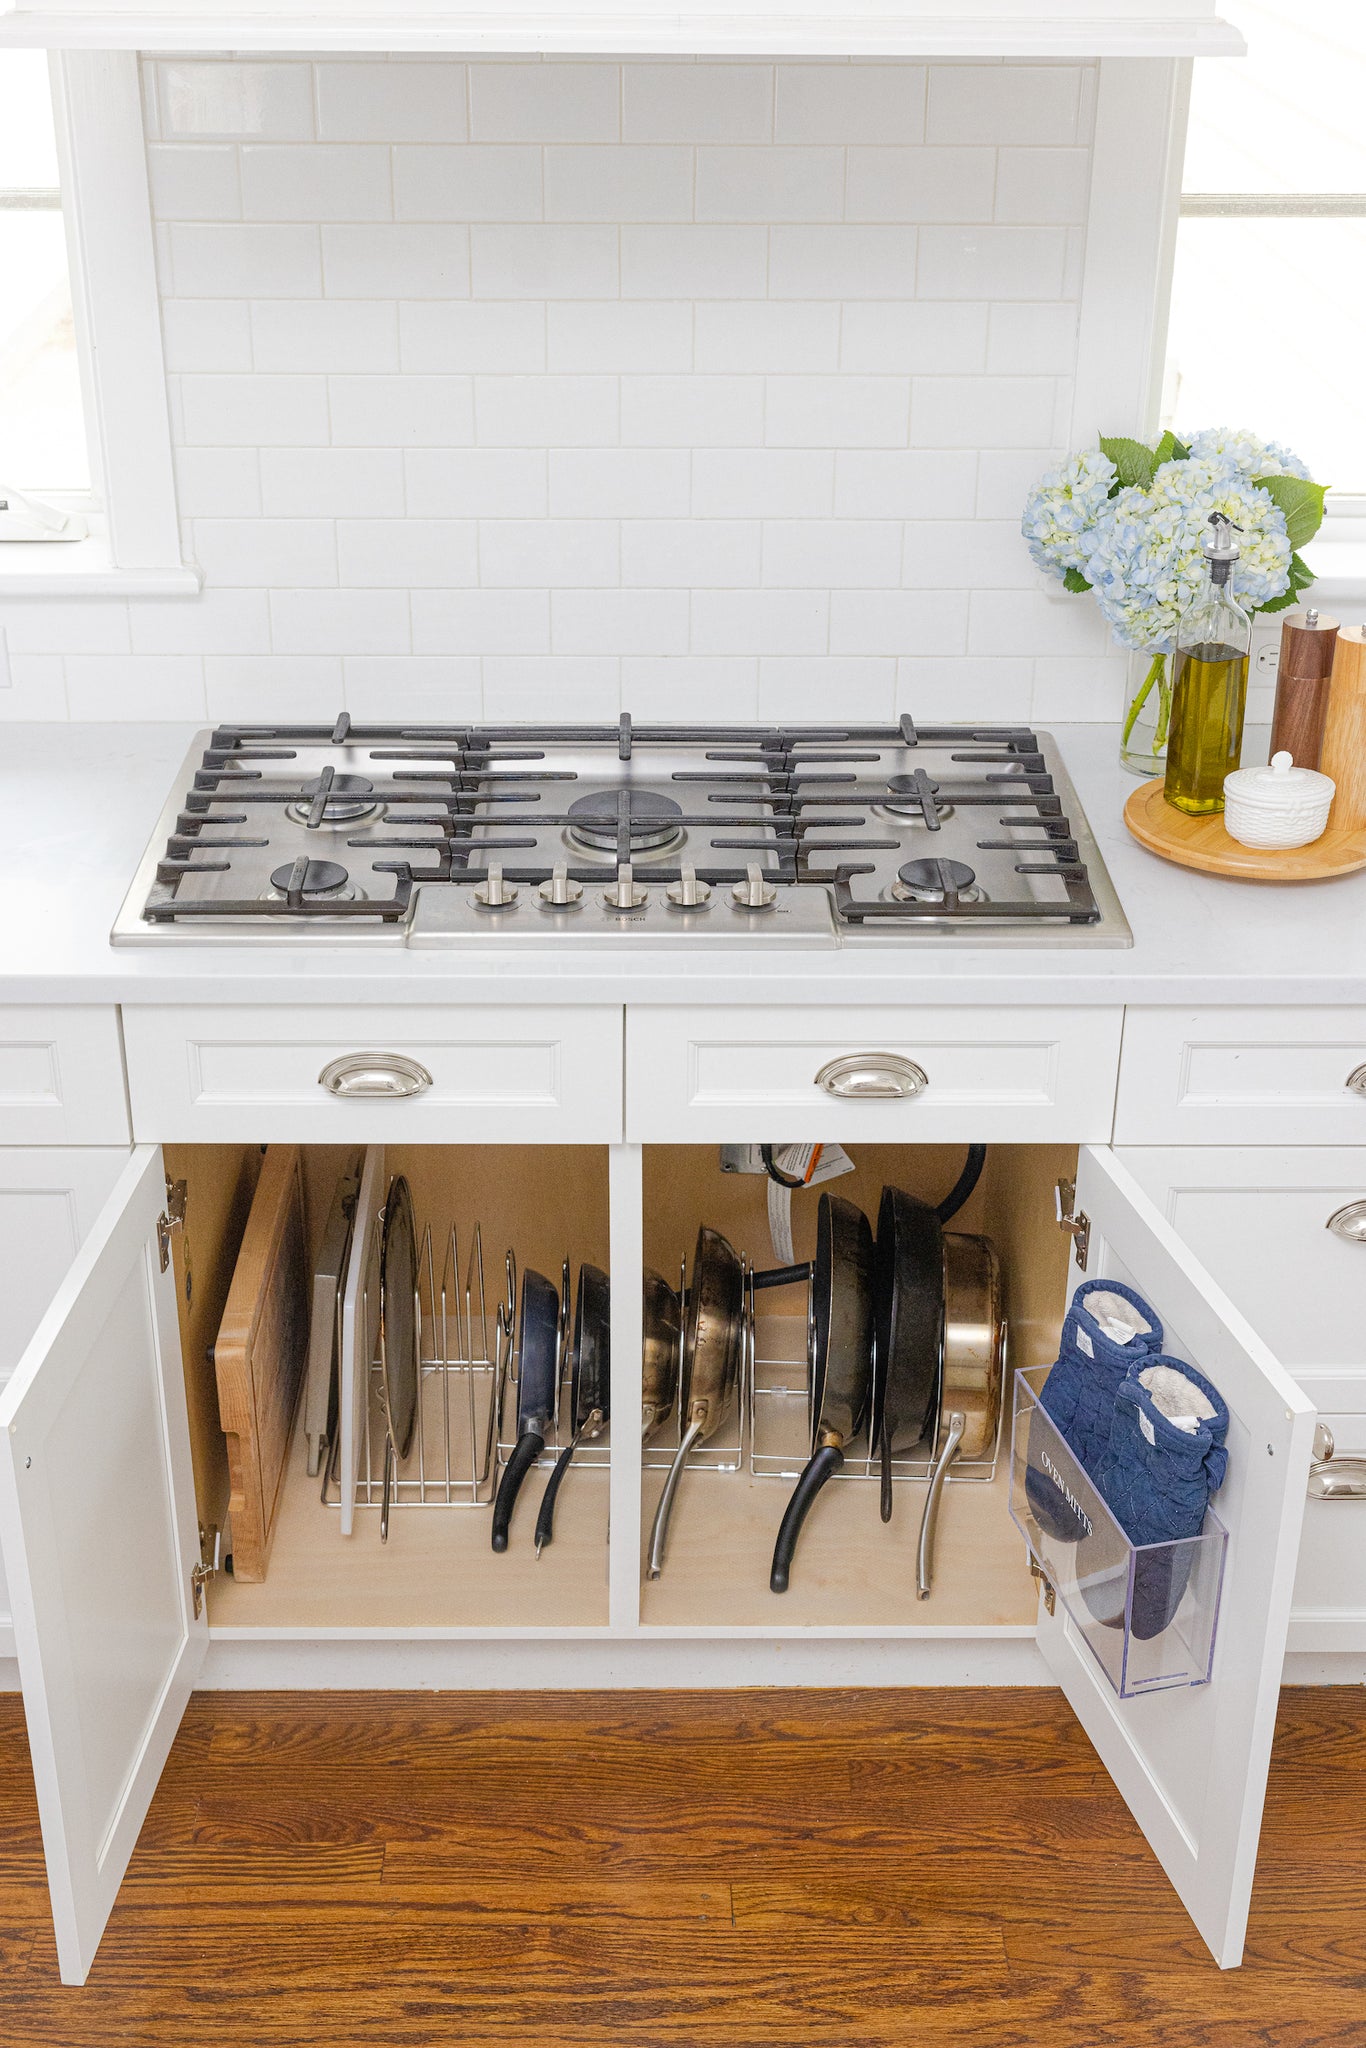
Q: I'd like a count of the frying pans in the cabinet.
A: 7